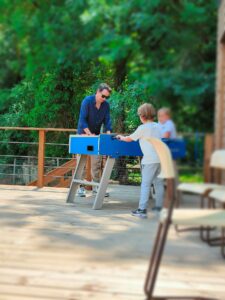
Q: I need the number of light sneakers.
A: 2